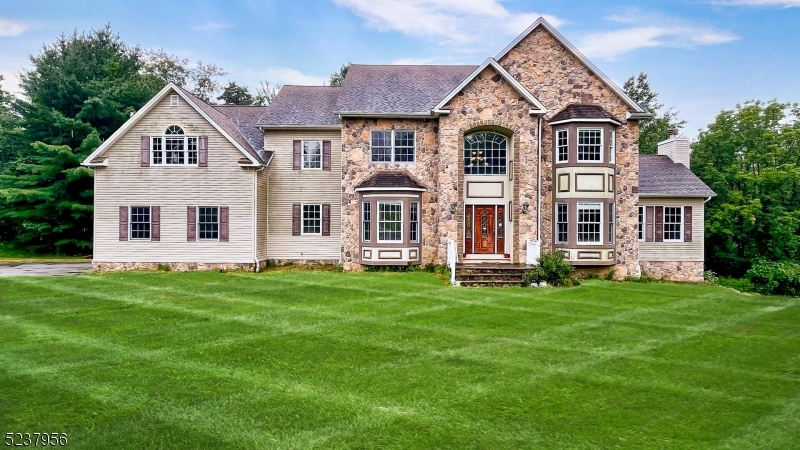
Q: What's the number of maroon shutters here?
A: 13